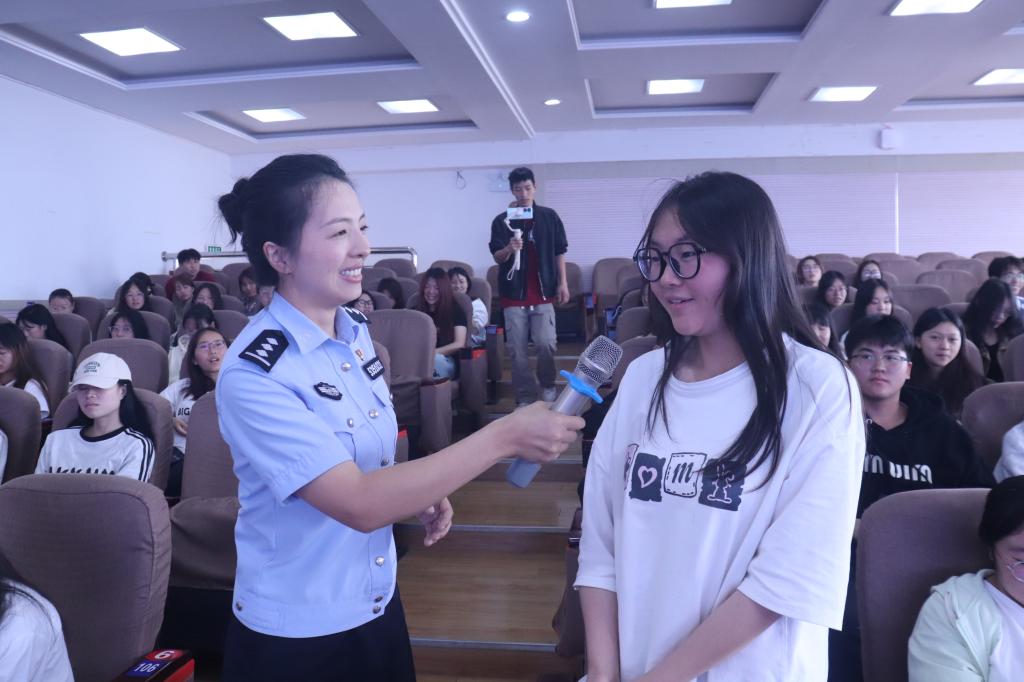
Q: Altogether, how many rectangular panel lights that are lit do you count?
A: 9